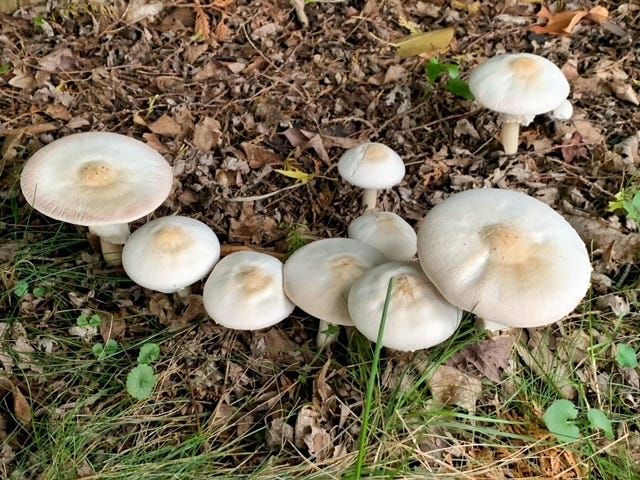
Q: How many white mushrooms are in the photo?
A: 10